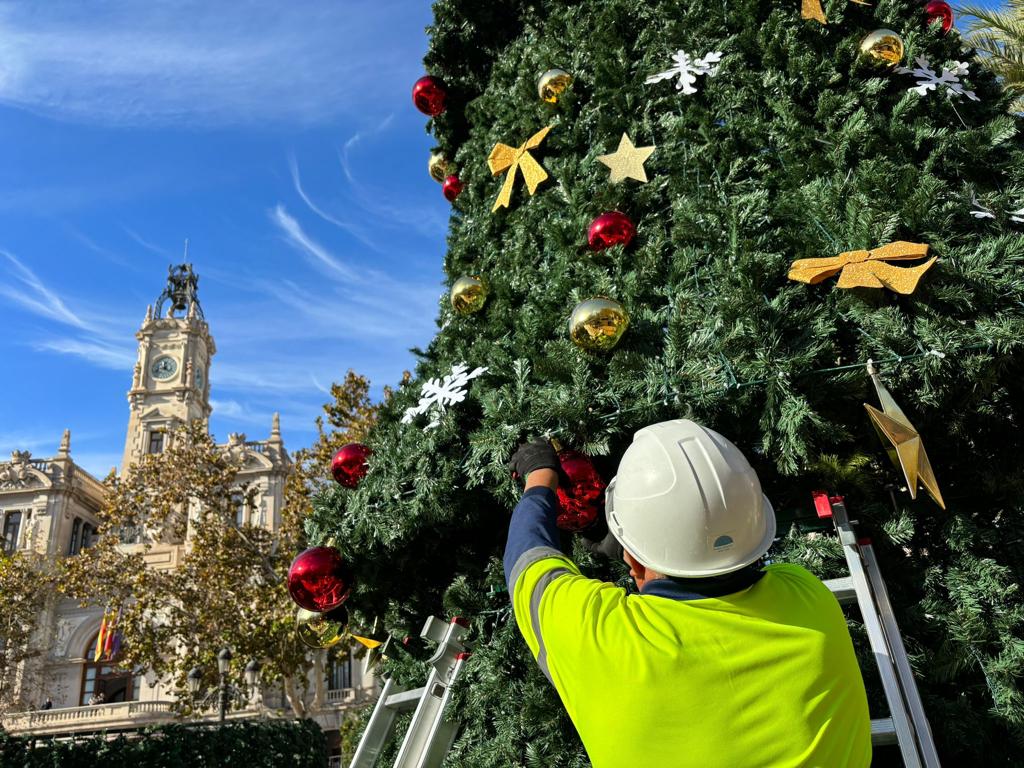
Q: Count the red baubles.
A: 7